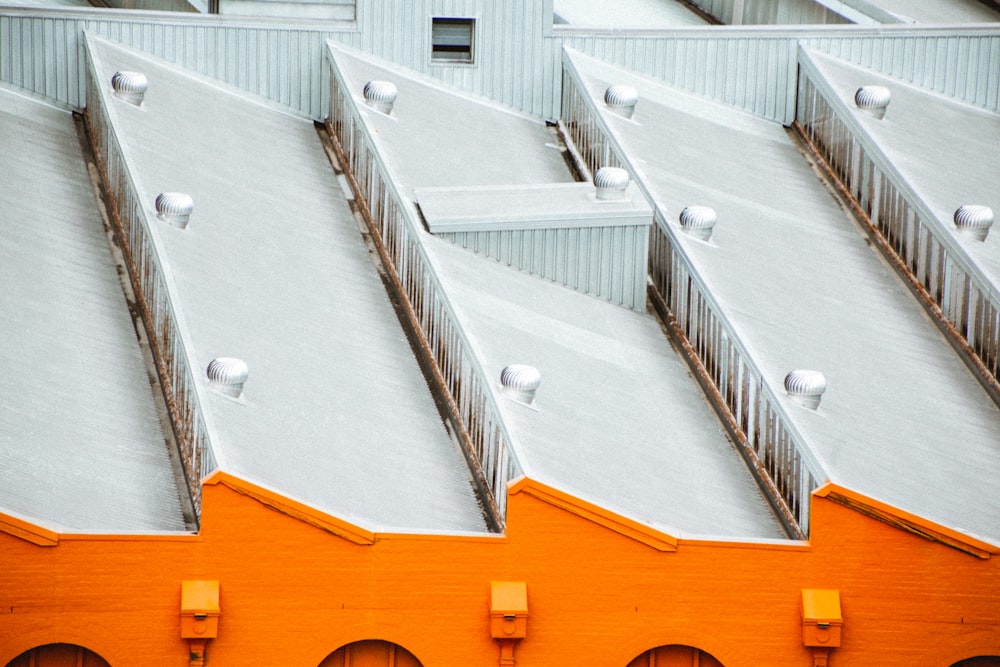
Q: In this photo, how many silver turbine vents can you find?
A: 11